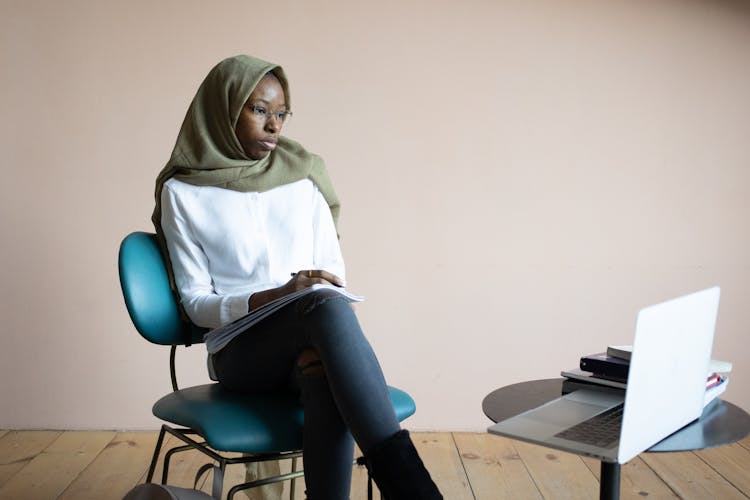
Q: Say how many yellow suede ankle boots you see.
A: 0